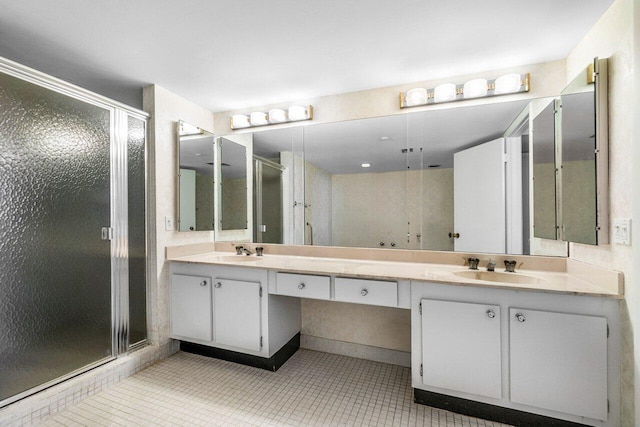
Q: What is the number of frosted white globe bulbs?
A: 8